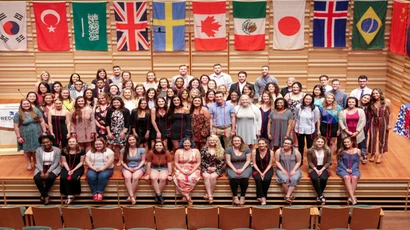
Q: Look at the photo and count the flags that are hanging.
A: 11